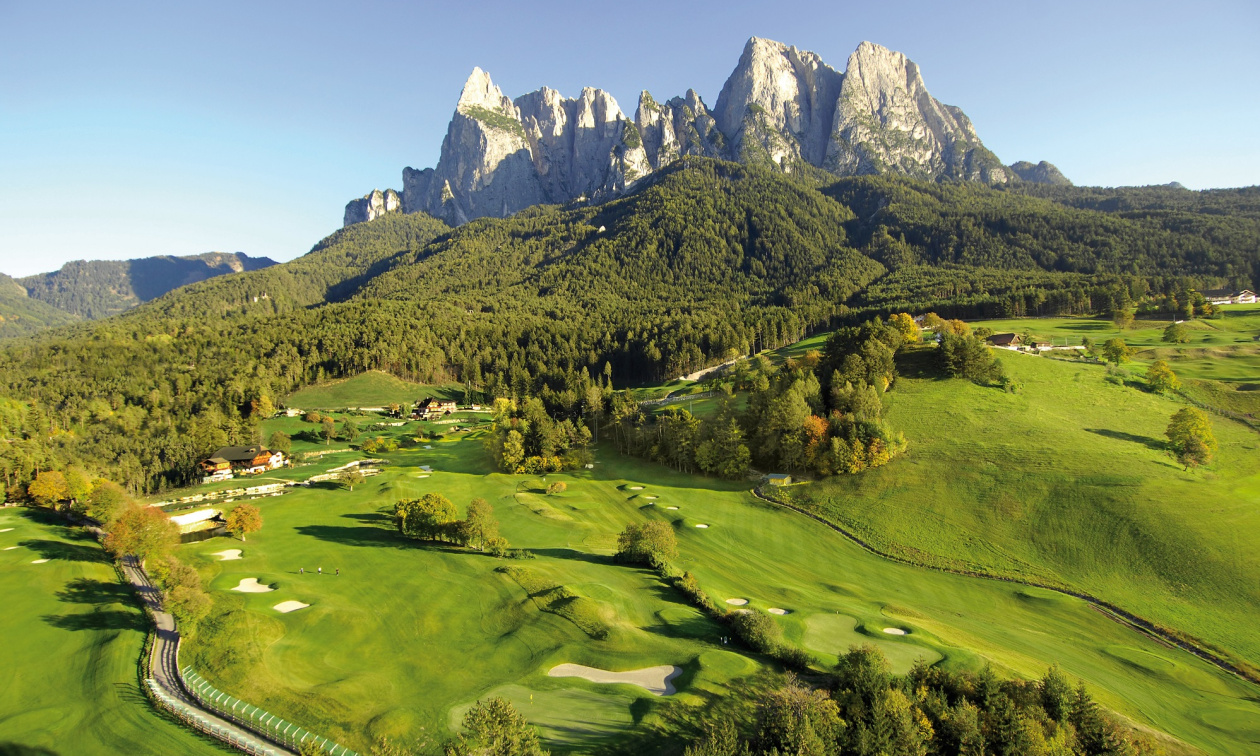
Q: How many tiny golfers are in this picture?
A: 3